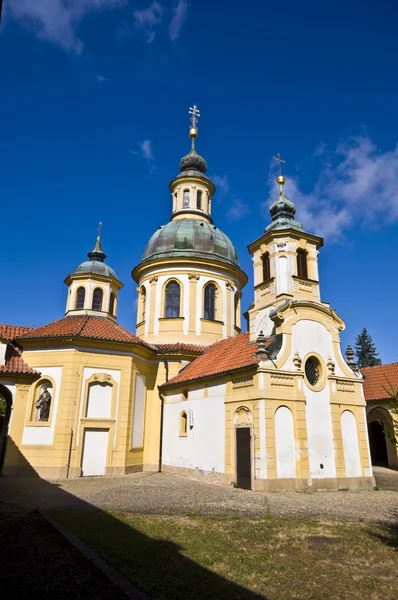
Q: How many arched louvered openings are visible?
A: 2